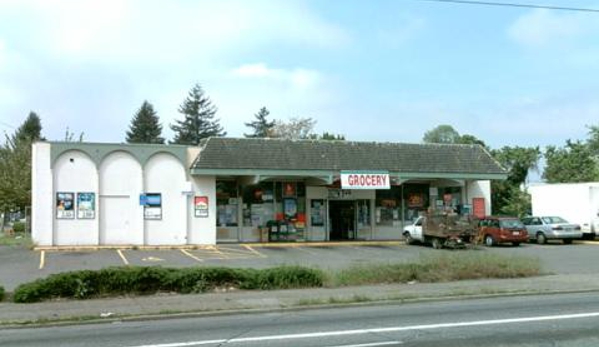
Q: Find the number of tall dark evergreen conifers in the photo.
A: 4